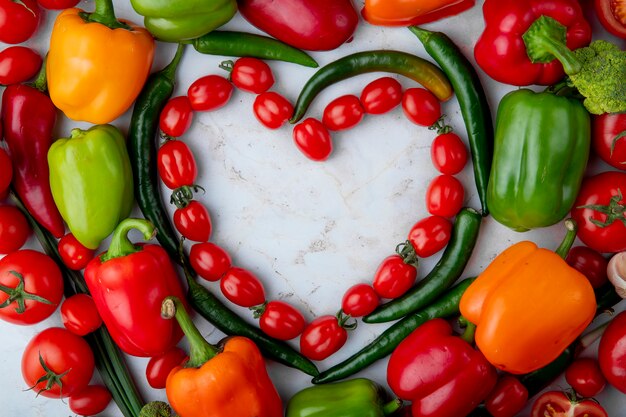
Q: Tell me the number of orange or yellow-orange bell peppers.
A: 4